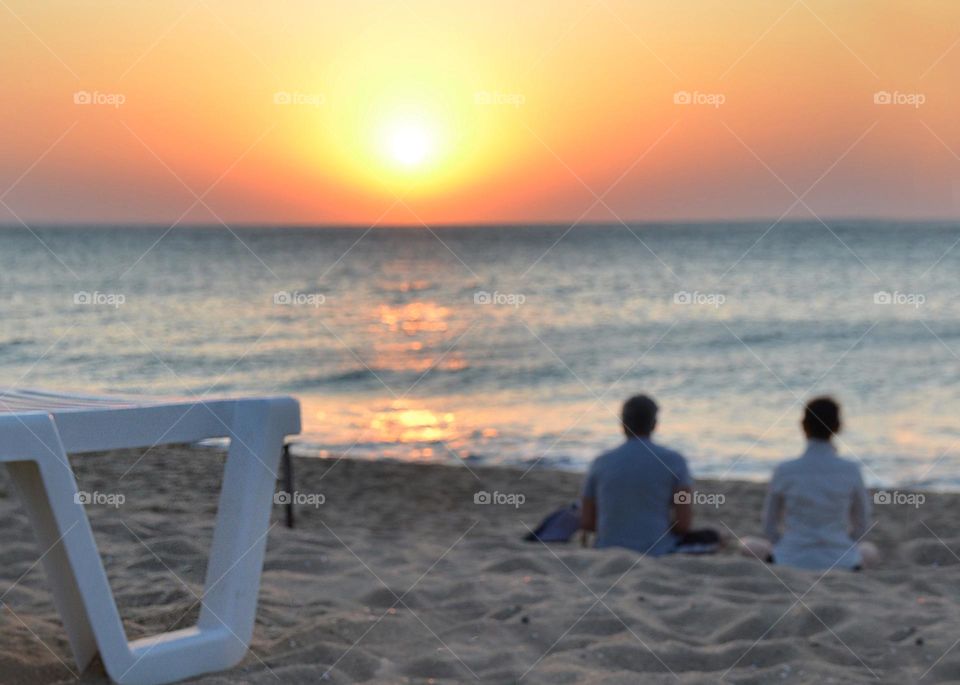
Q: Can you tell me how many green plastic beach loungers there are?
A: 0